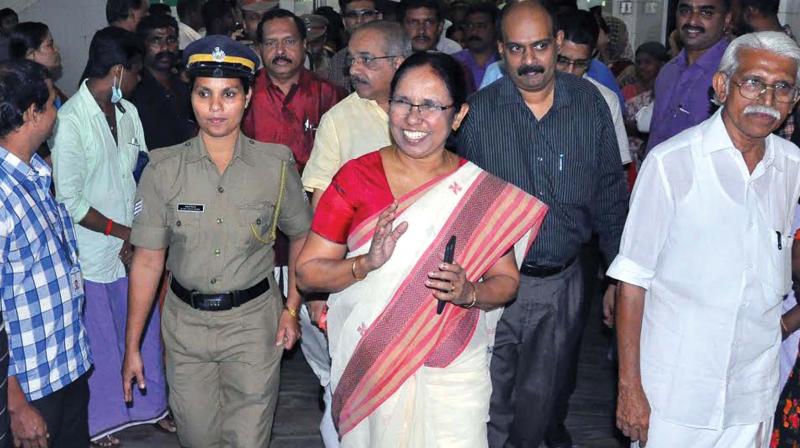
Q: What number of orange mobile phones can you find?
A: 0